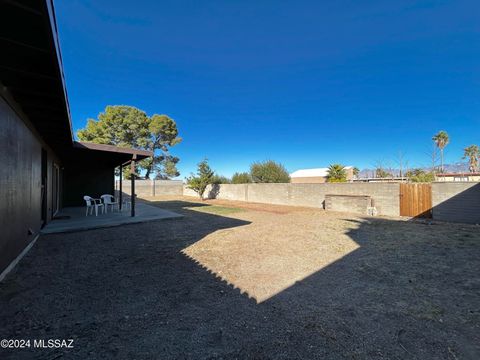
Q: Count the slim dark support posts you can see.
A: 2